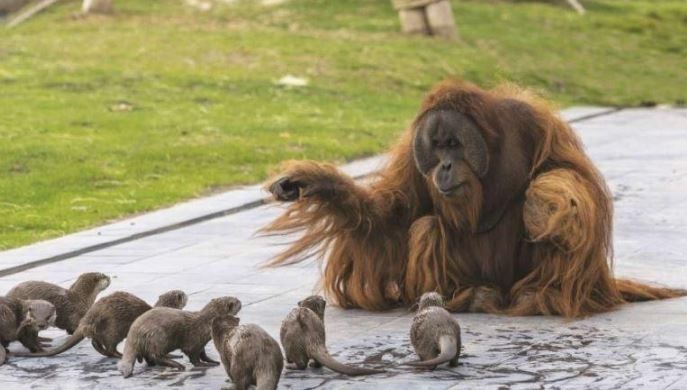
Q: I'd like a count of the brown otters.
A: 7